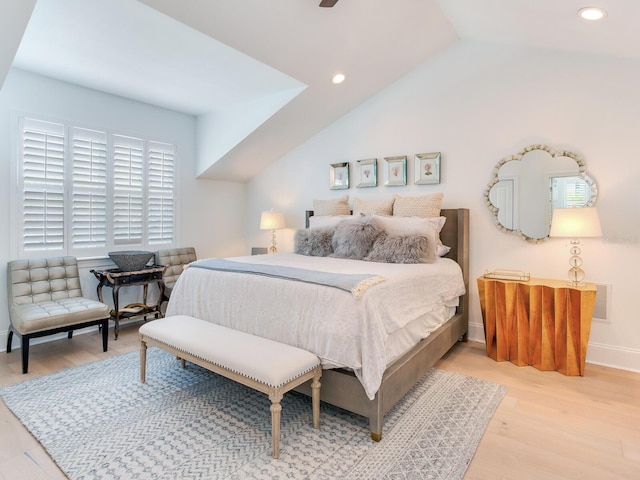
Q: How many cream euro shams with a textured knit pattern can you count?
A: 3